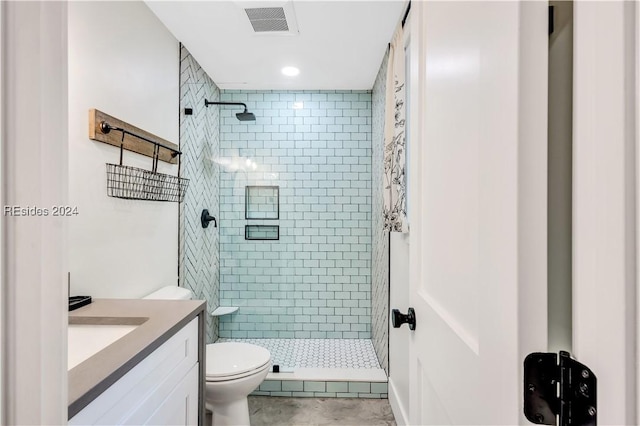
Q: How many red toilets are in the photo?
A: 0